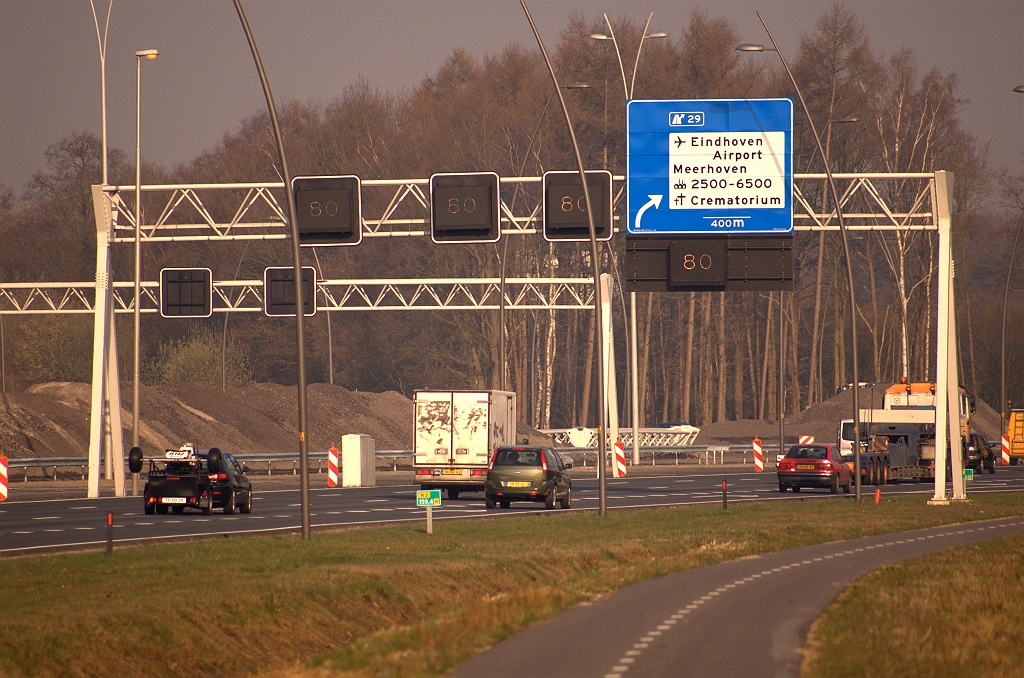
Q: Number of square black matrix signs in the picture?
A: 6